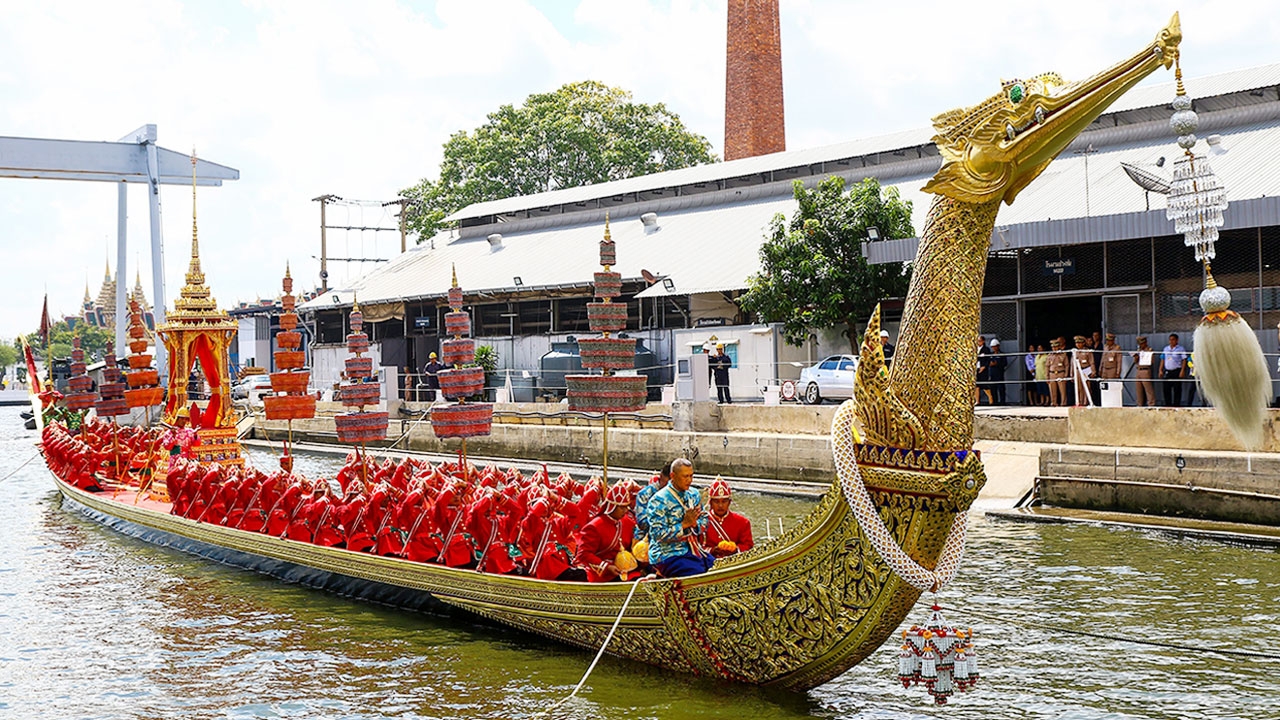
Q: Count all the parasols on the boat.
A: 7